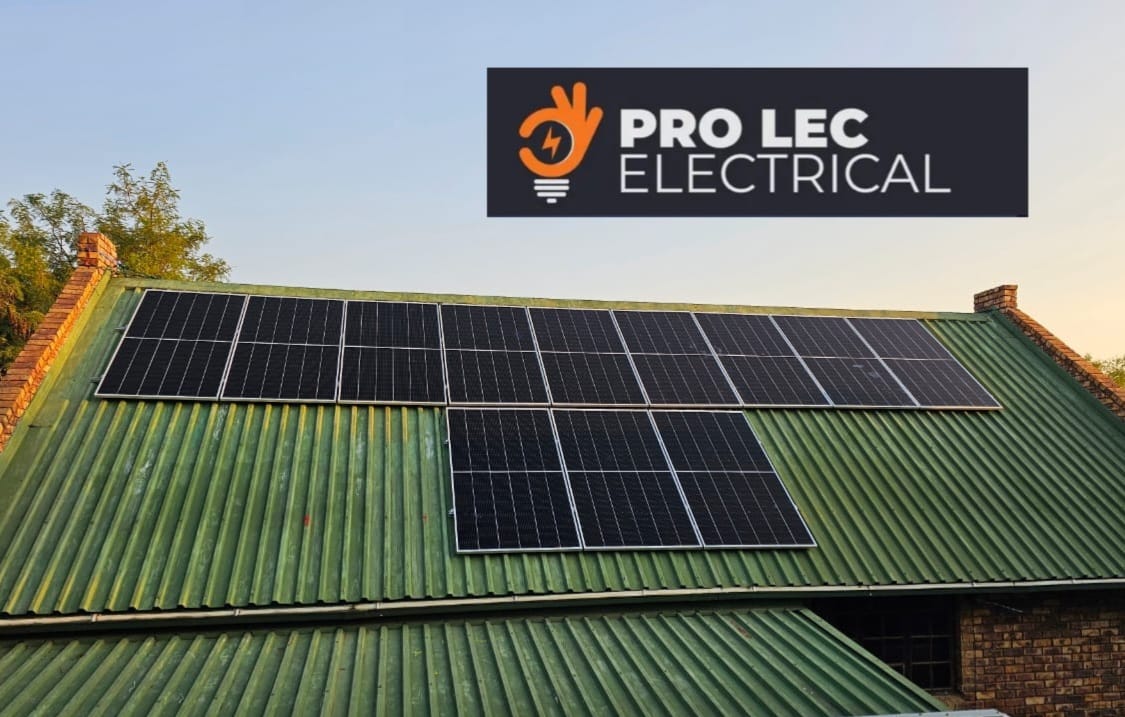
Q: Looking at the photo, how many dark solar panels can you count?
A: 12